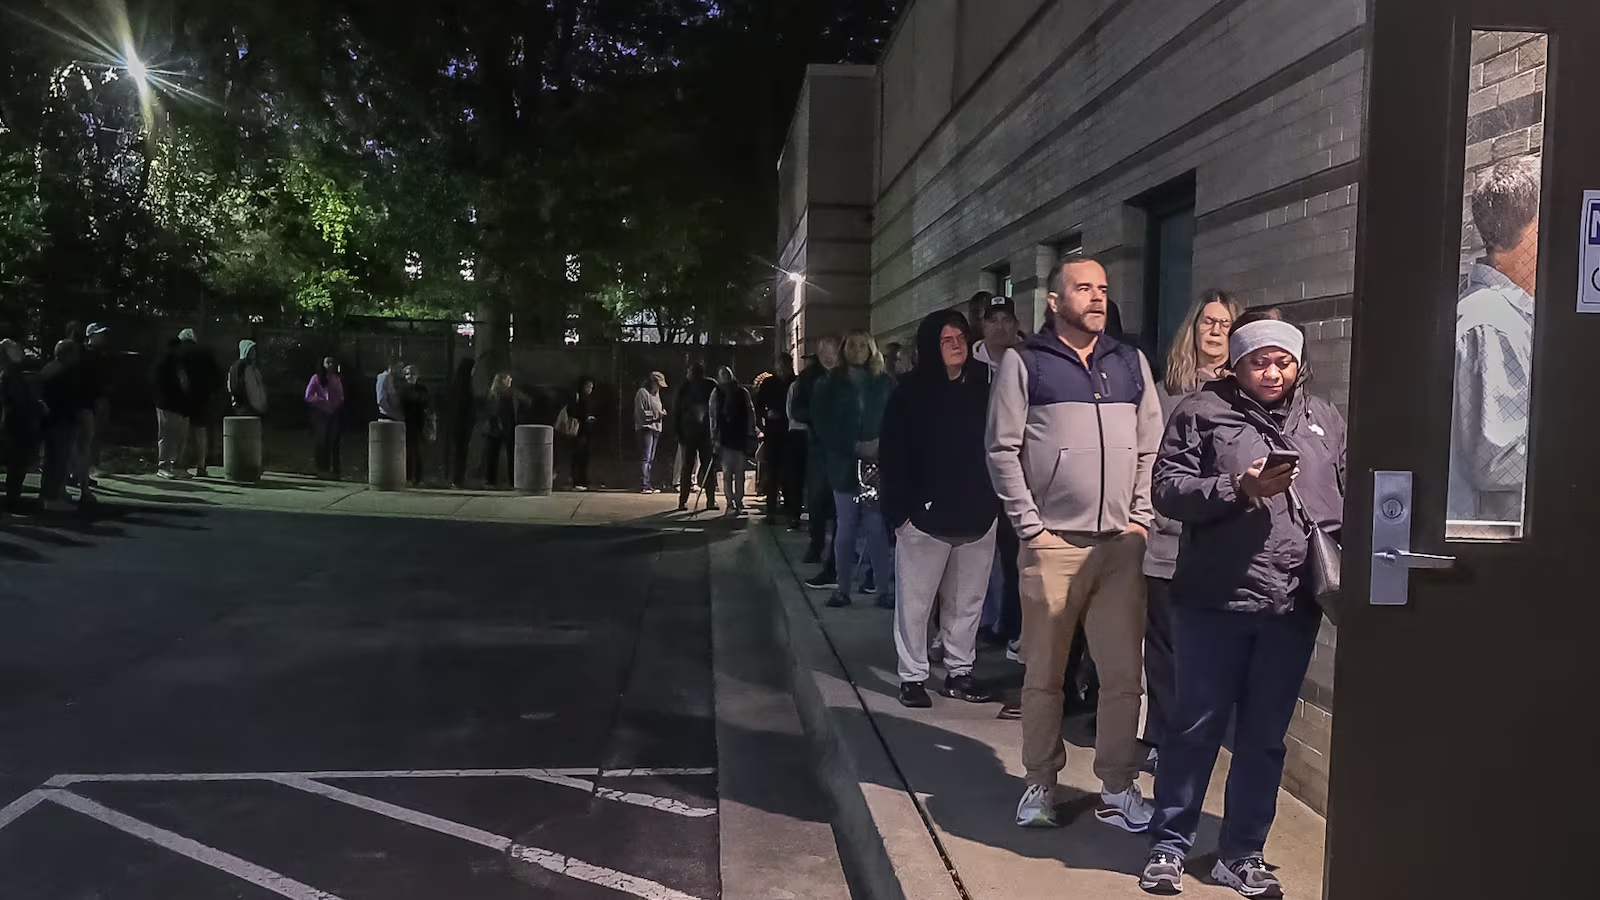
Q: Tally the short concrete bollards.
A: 3